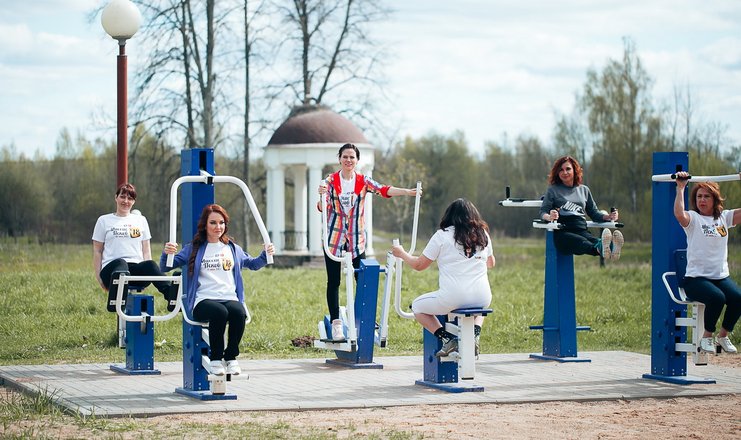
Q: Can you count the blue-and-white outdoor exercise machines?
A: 6